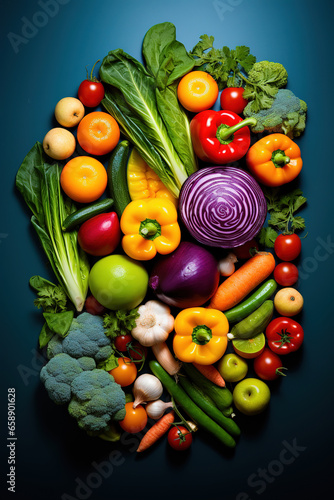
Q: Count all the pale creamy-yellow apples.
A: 3